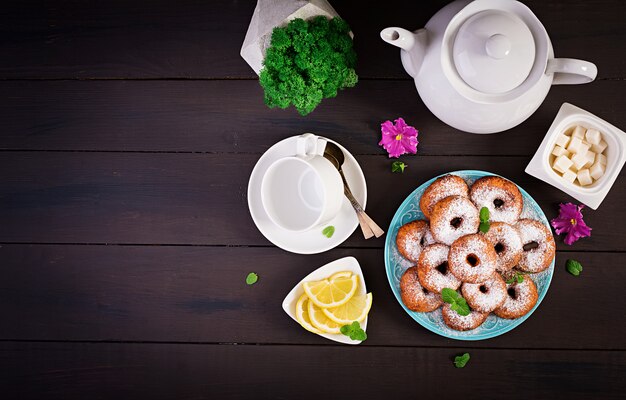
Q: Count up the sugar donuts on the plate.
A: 12